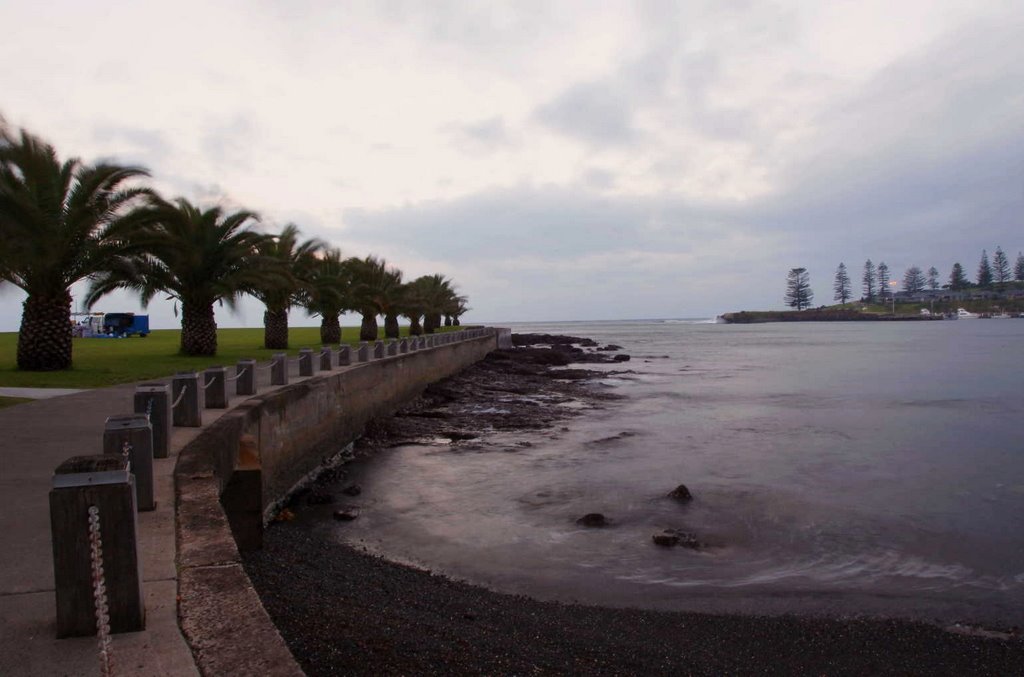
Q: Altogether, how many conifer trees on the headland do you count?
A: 10